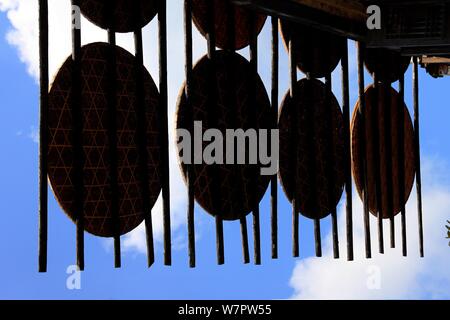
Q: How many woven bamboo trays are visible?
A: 8